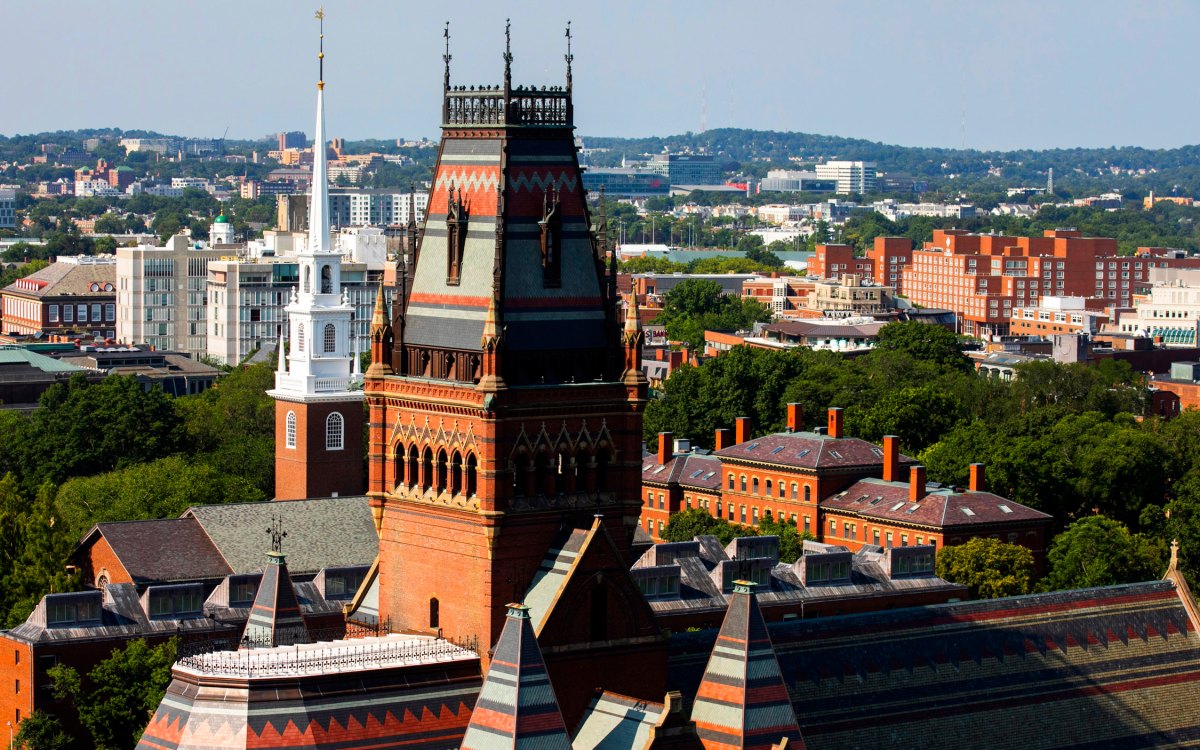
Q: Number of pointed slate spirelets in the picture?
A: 3